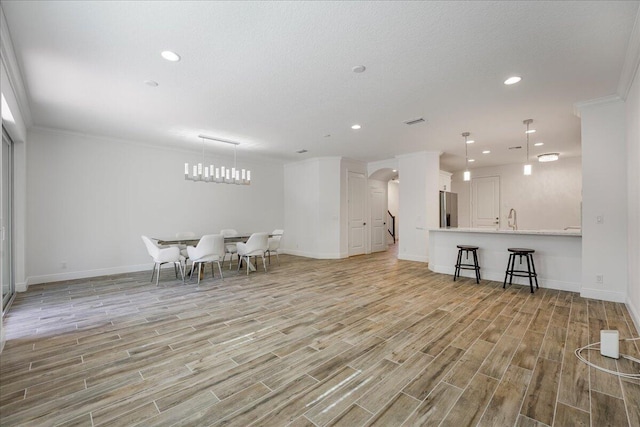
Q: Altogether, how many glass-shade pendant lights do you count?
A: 2